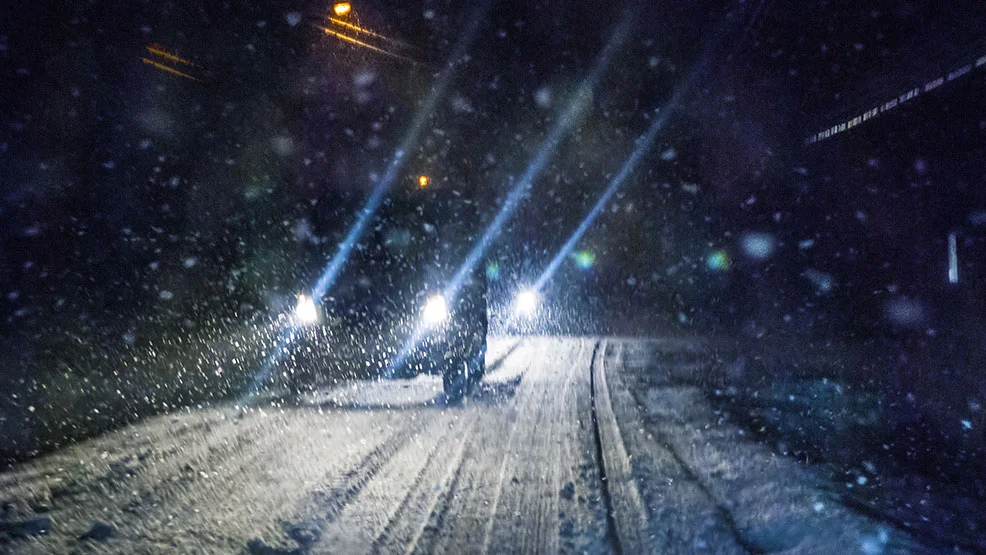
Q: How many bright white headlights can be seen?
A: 3